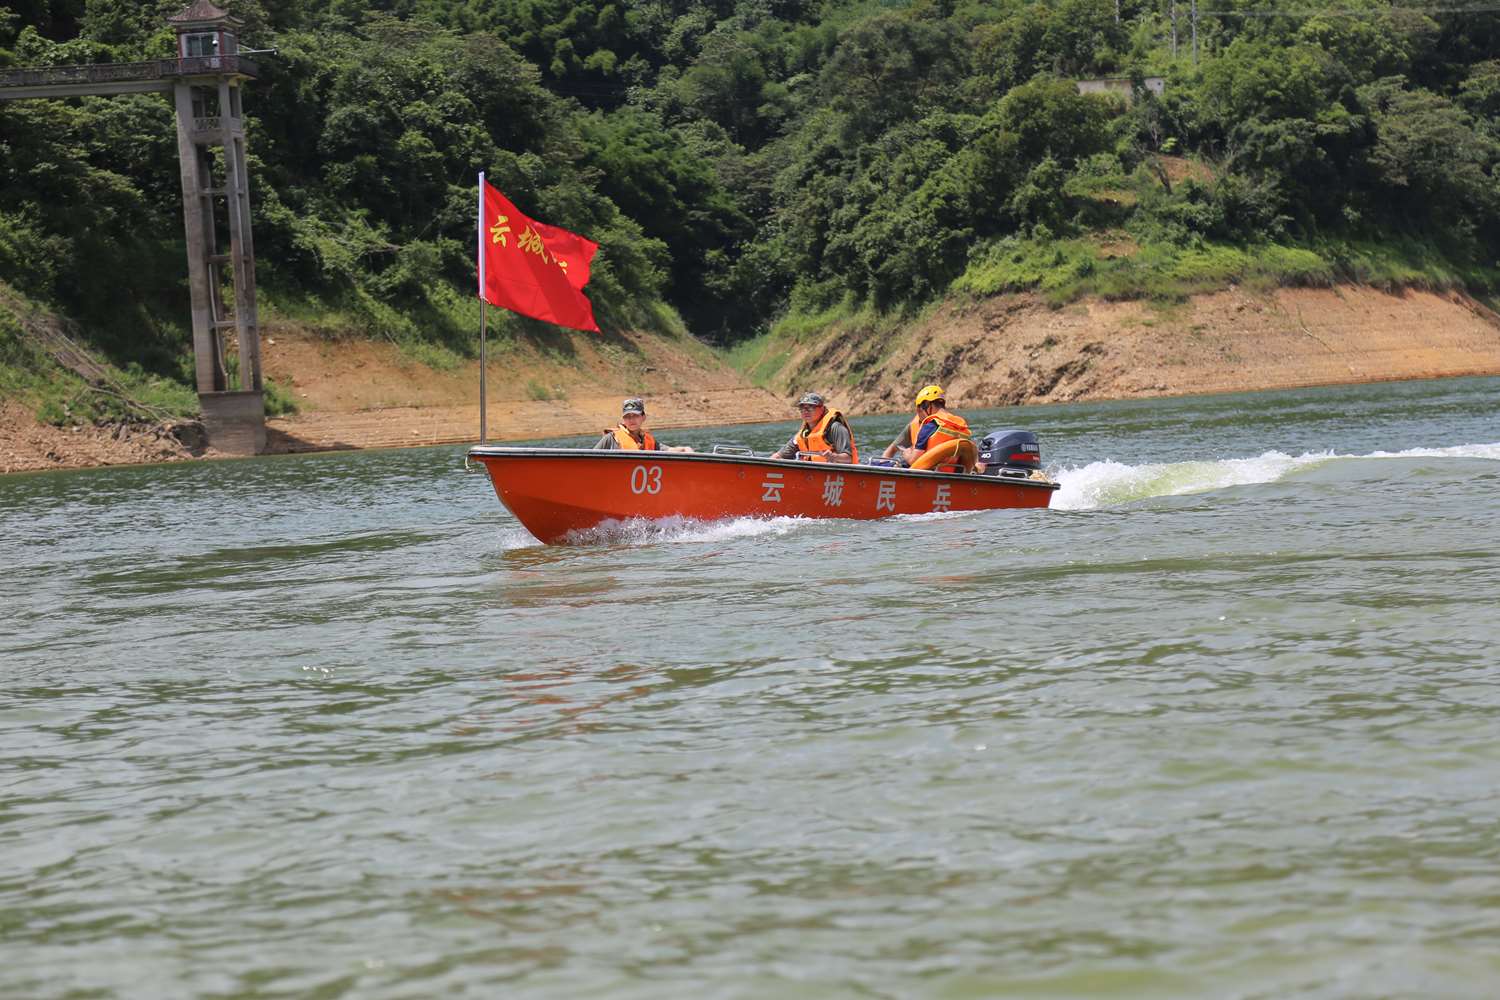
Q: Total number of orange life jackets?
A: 4